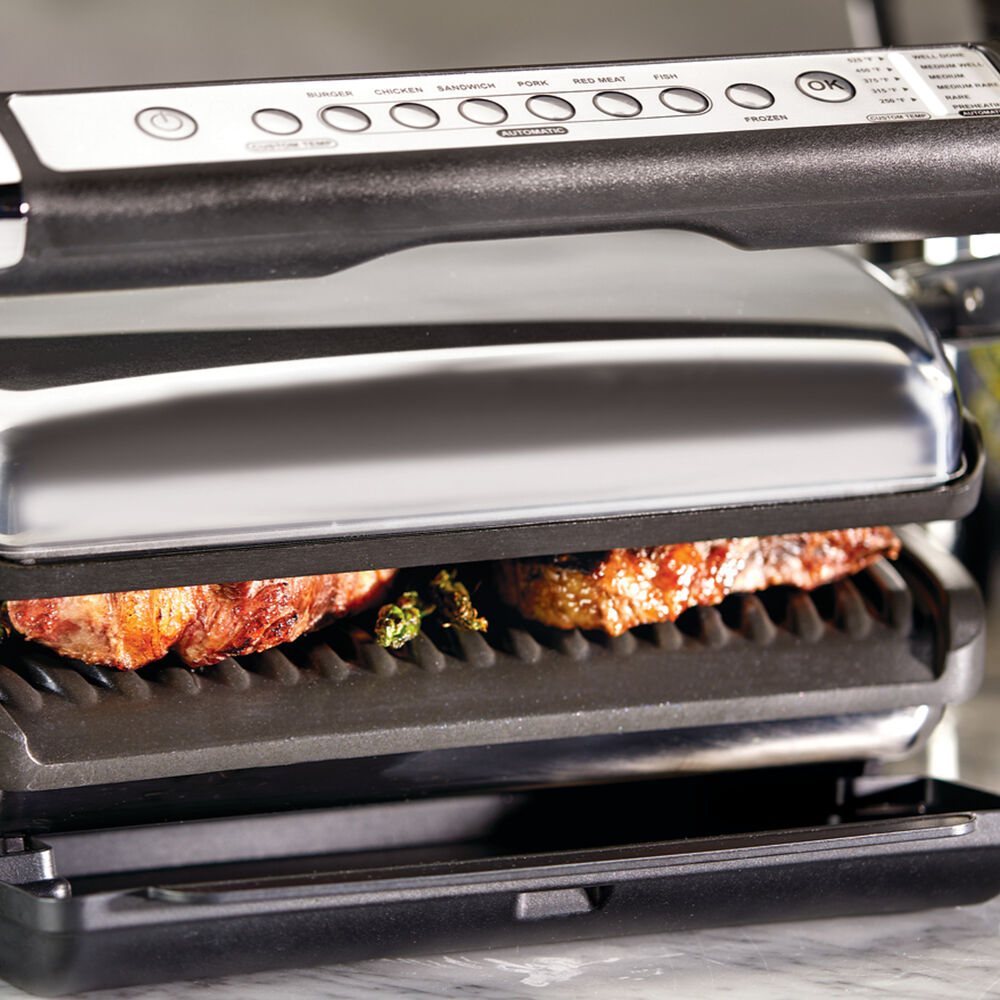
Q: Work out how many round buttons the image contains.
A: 10